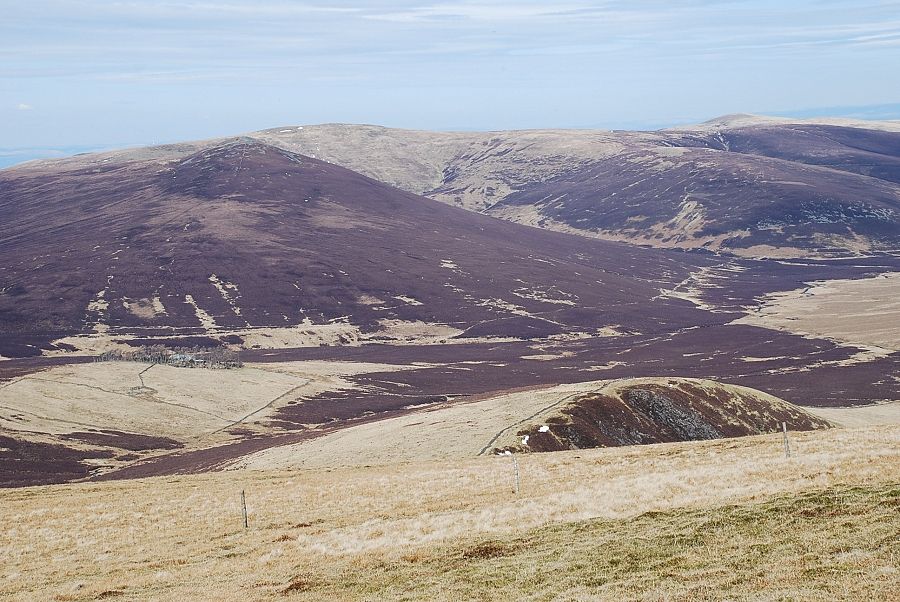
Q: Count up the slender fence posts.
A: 3